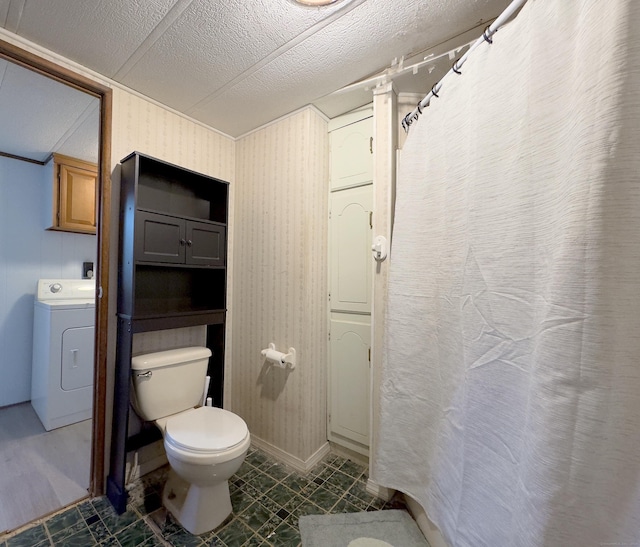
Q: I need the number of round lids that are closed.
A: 1